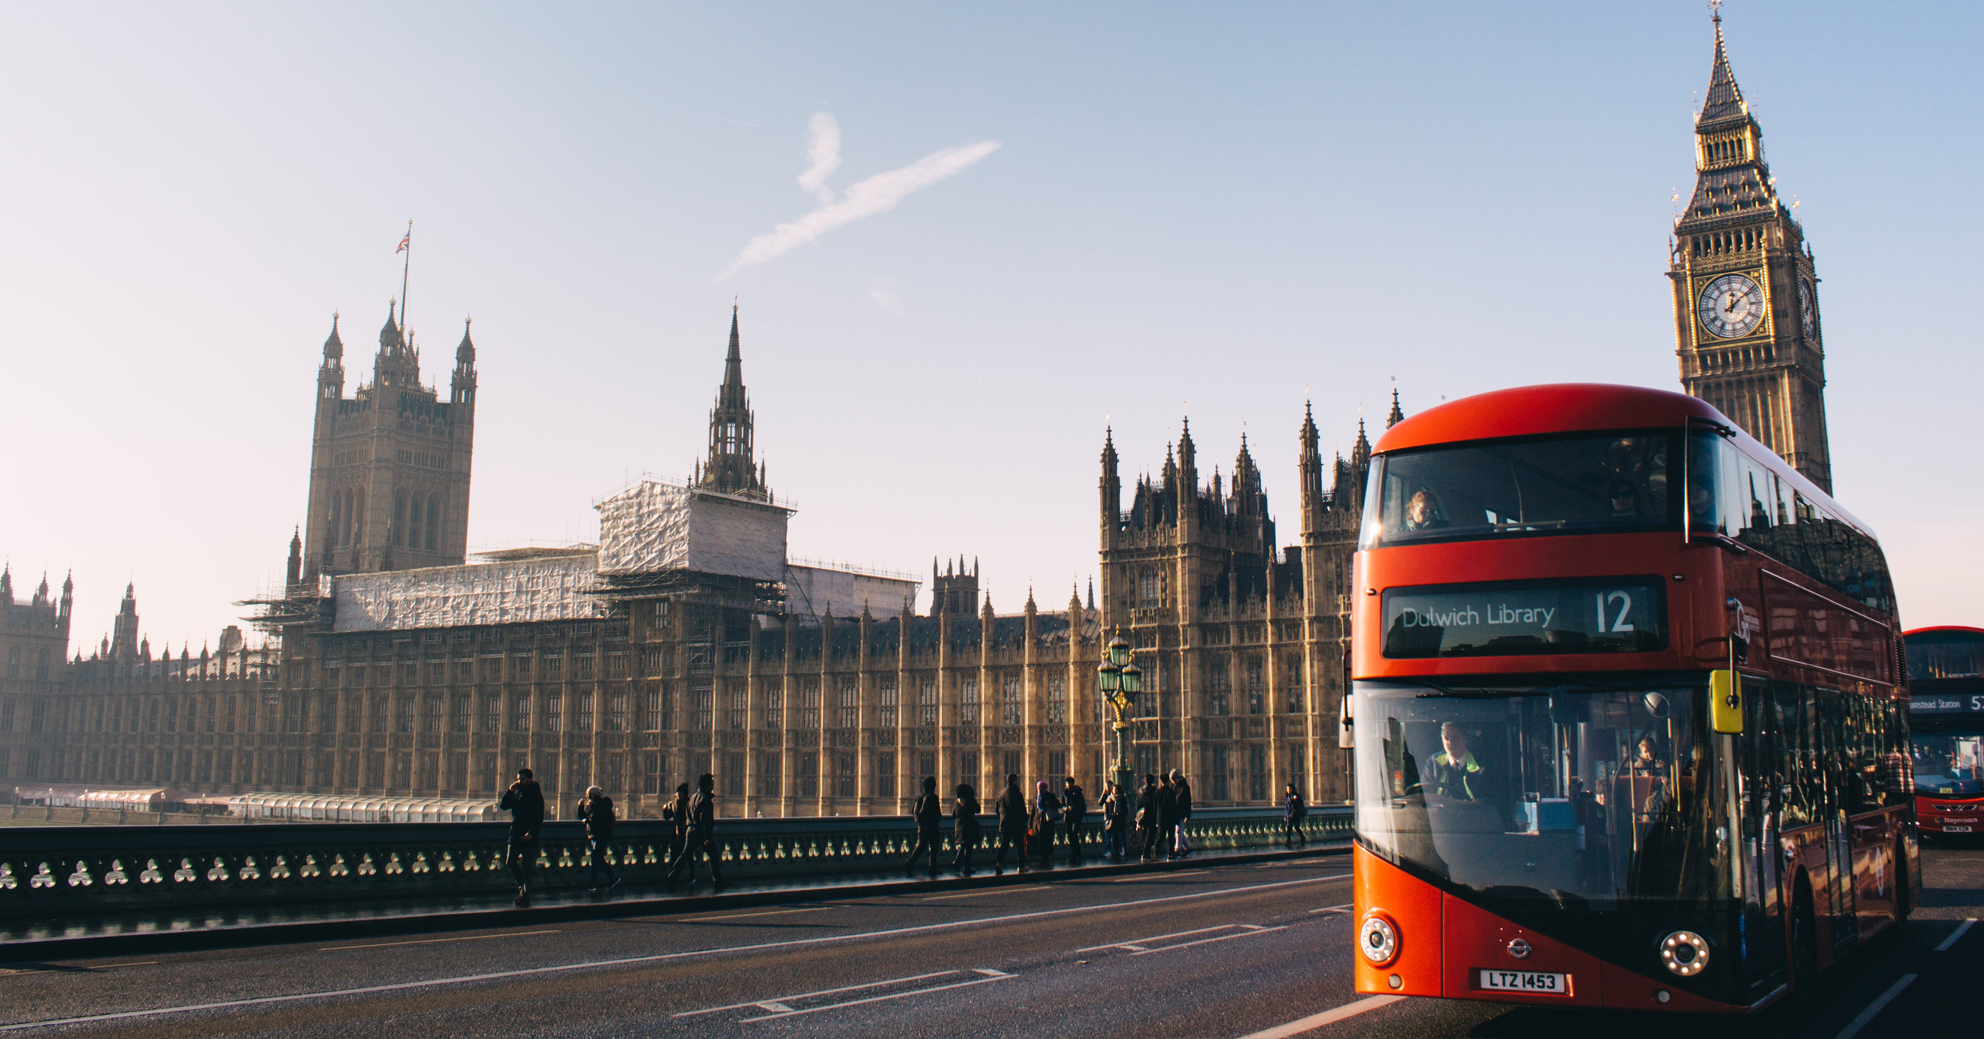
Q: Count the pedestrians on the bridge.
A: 15